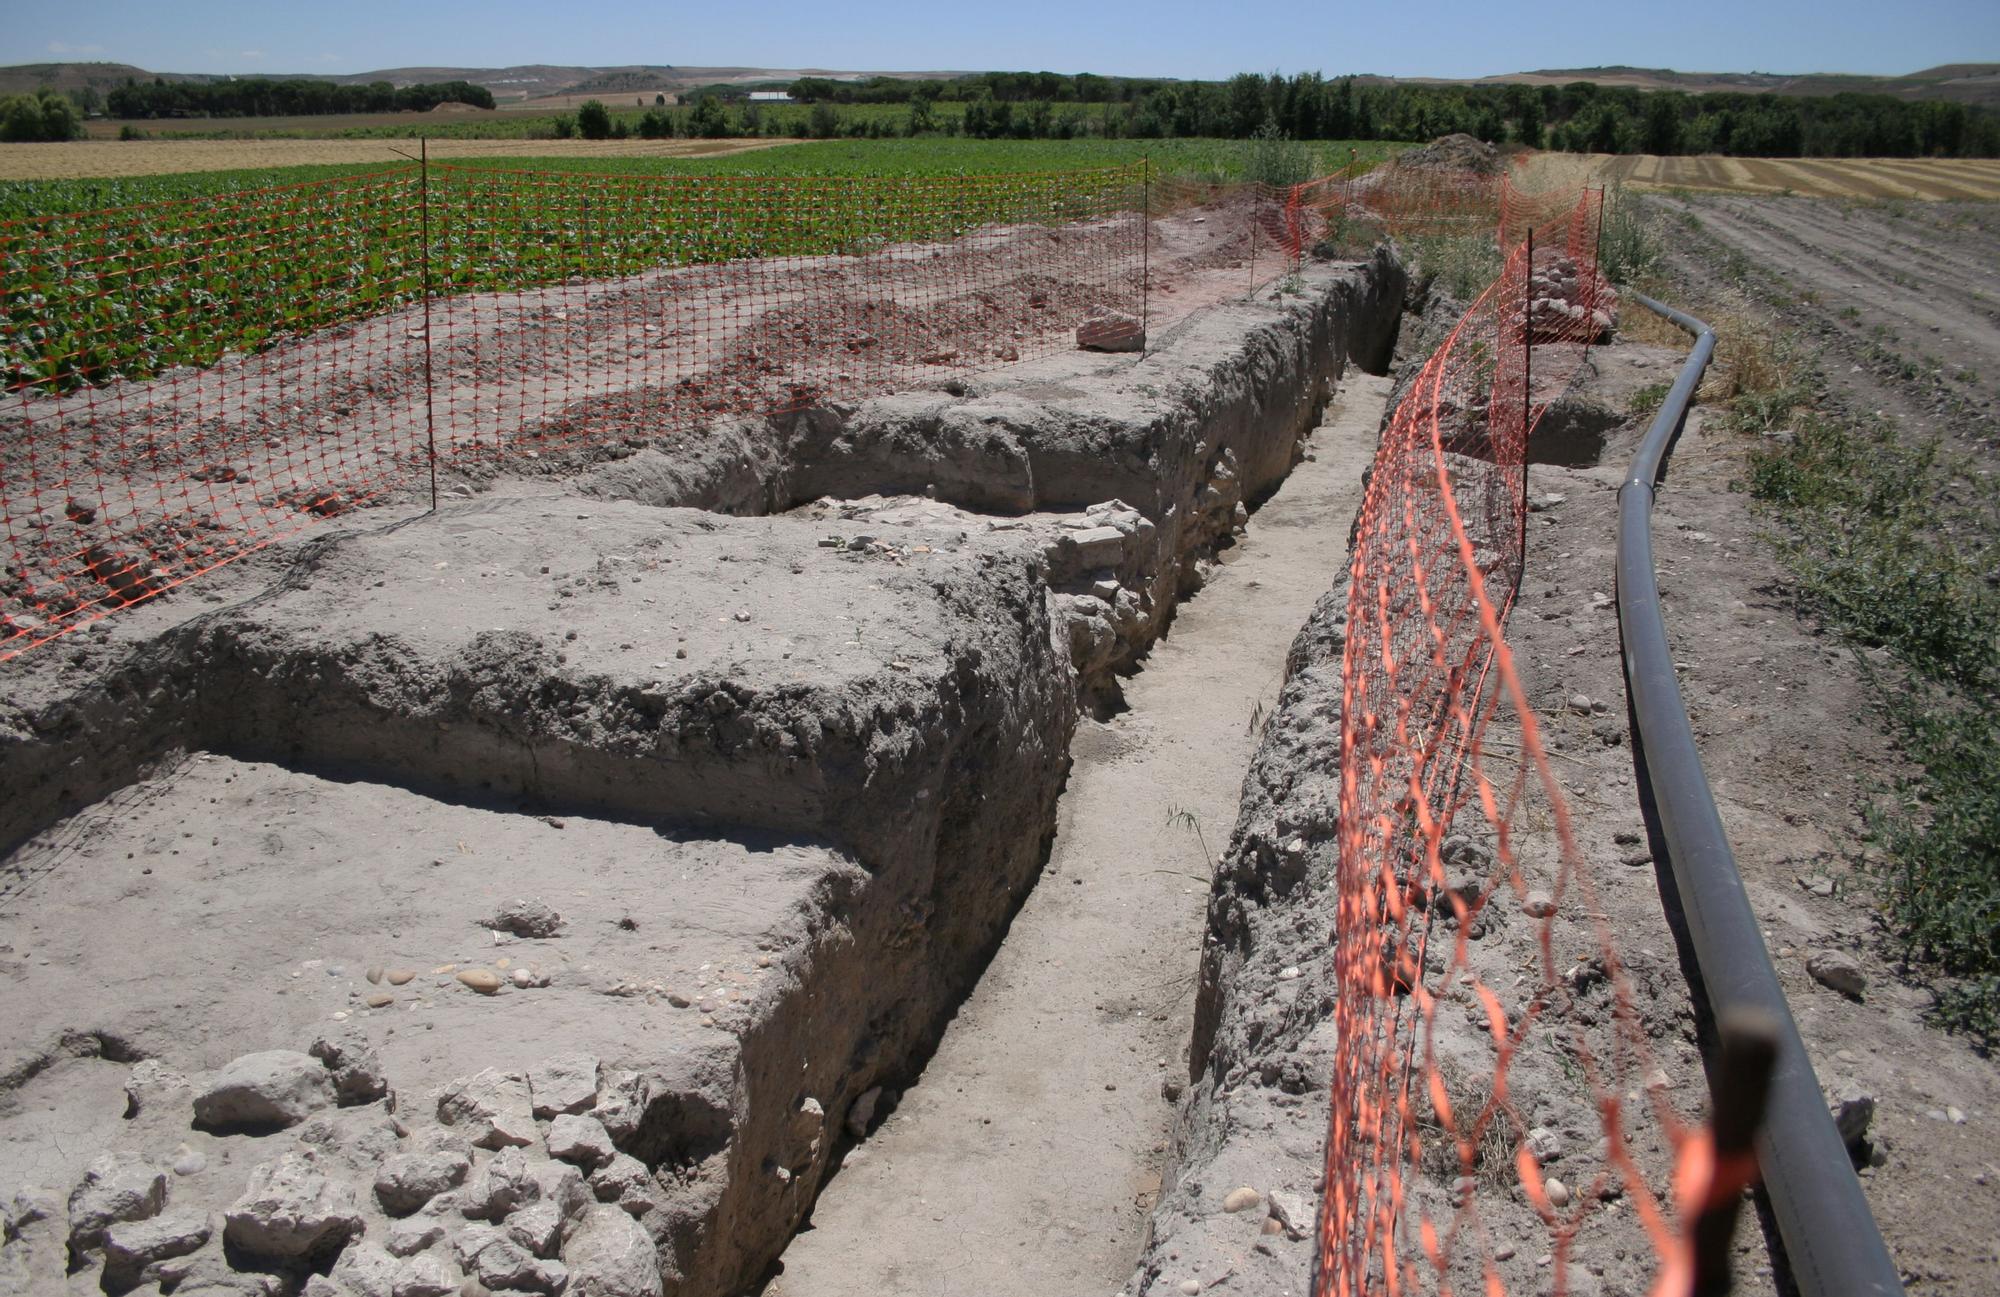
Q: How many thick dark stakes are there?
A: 1